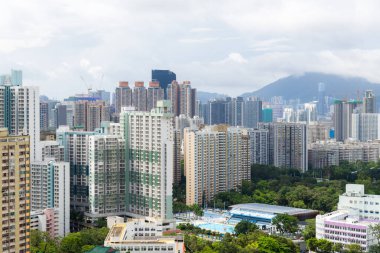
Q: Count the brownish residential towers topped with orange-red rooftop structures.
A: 3